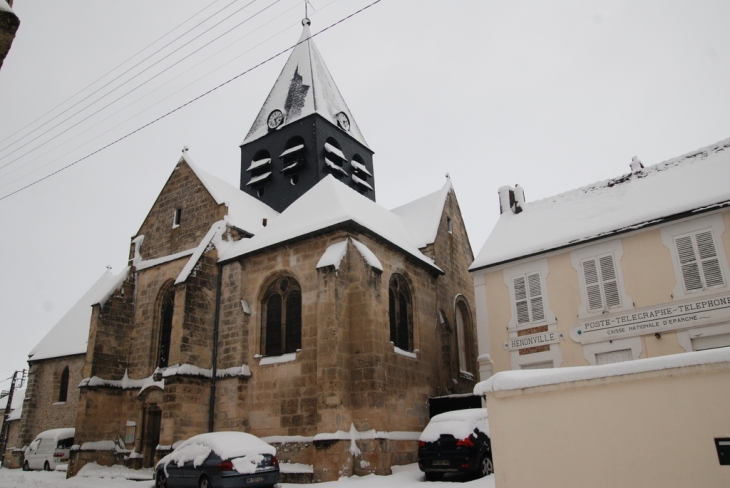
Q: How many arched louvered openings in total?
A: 4